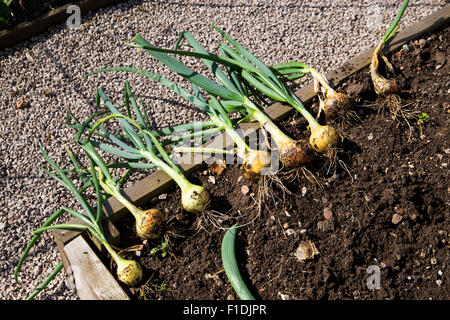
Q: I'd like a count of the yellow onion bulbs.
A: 8